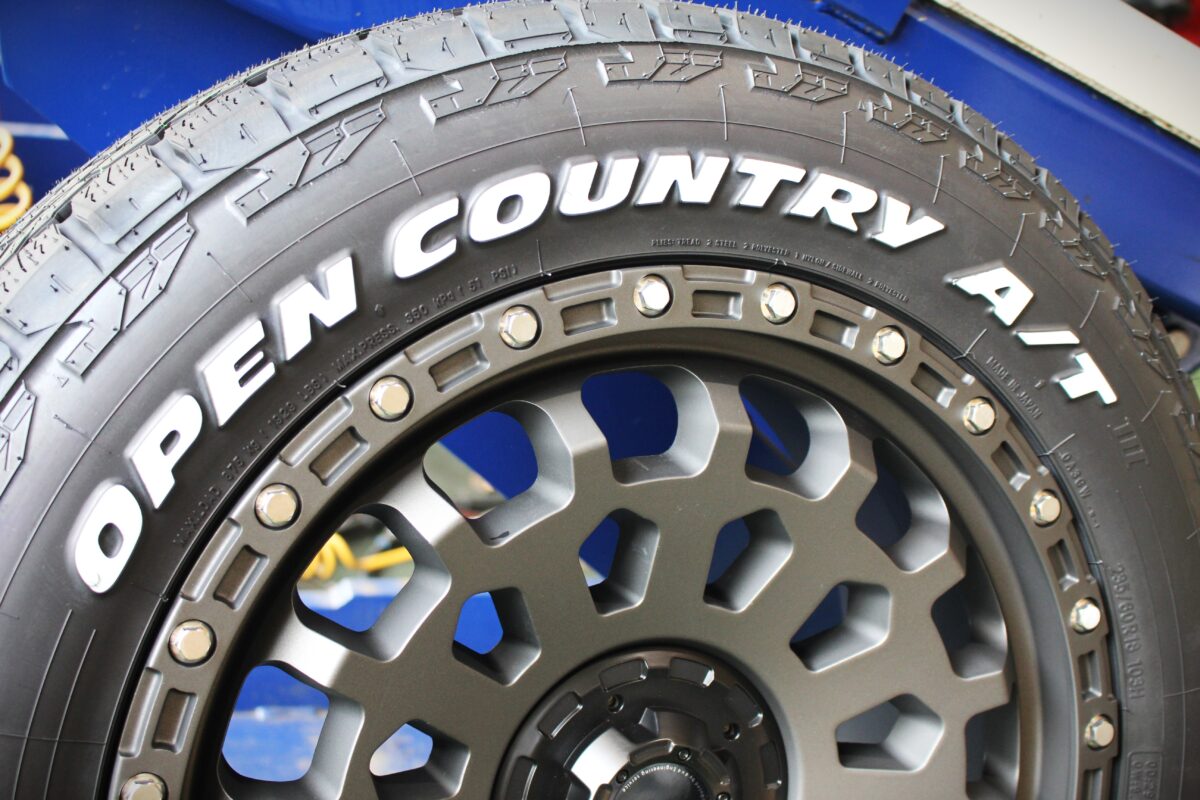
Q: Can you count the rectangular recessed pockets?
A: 12